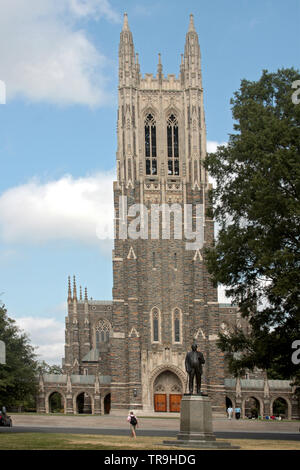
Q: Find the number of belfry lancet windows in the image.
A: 2